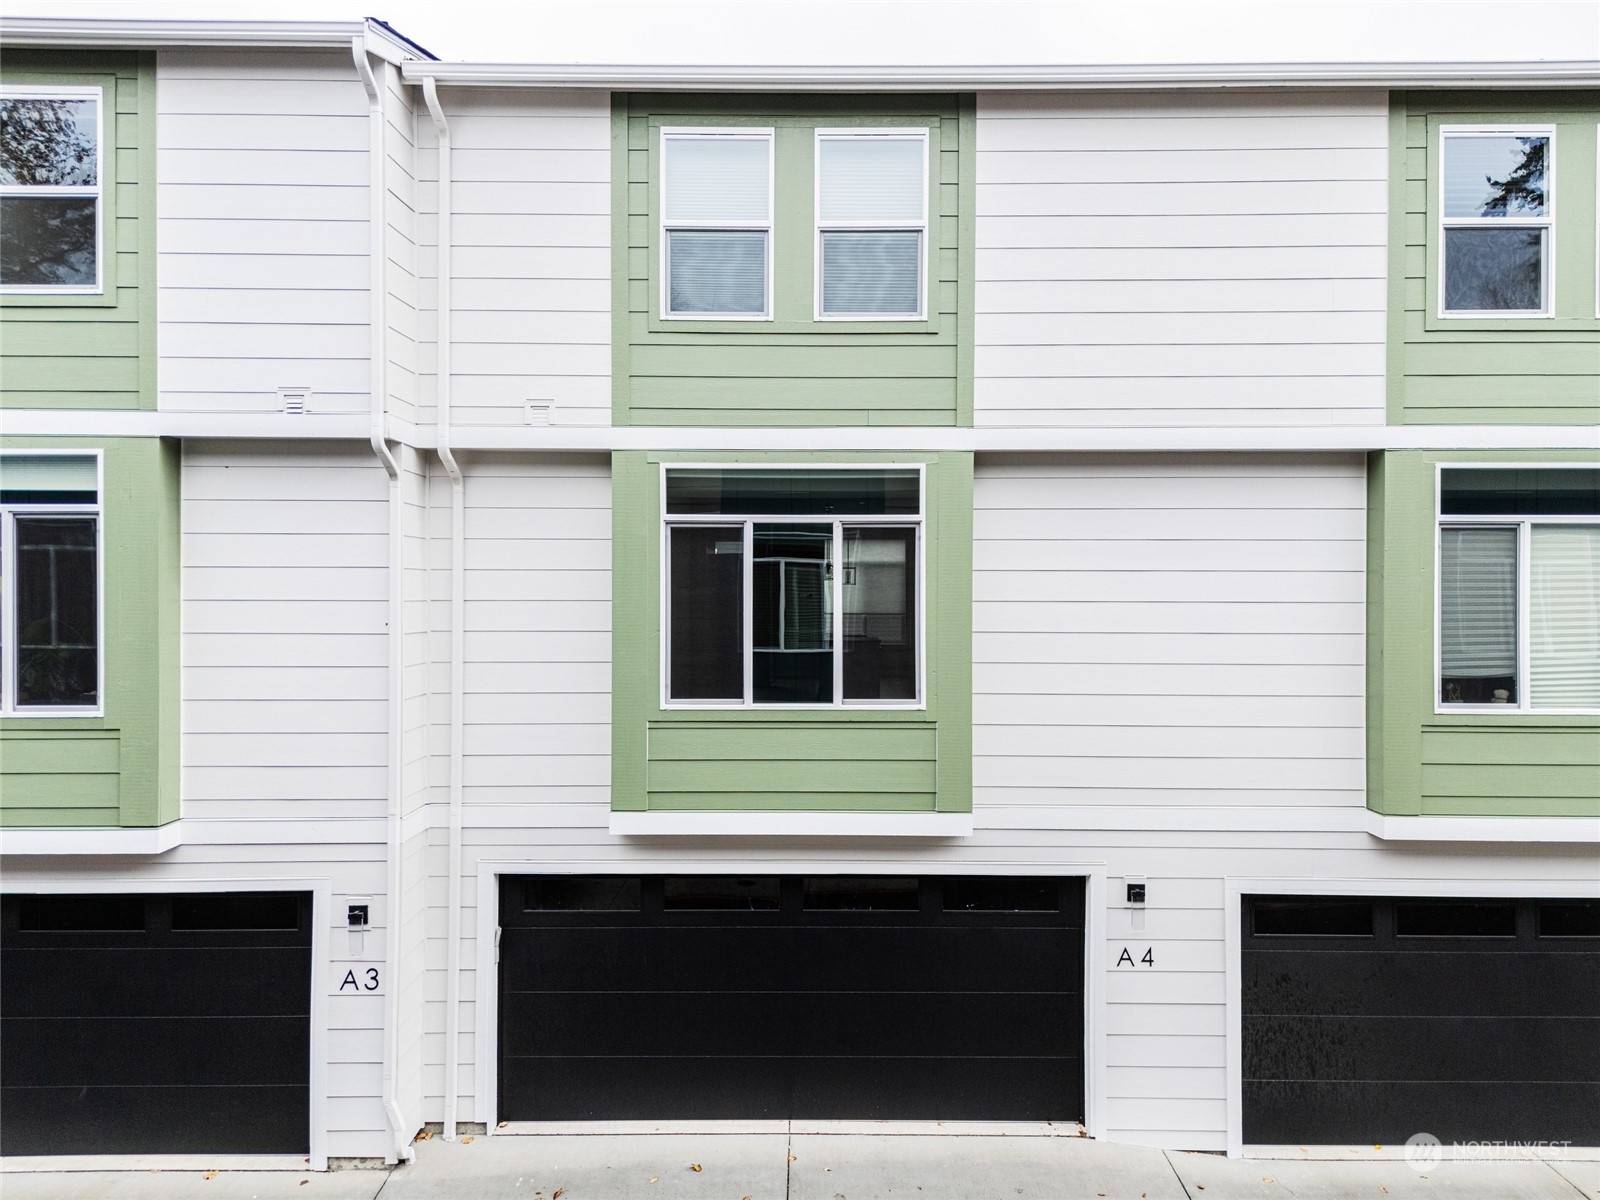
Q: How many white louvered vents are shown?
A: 2